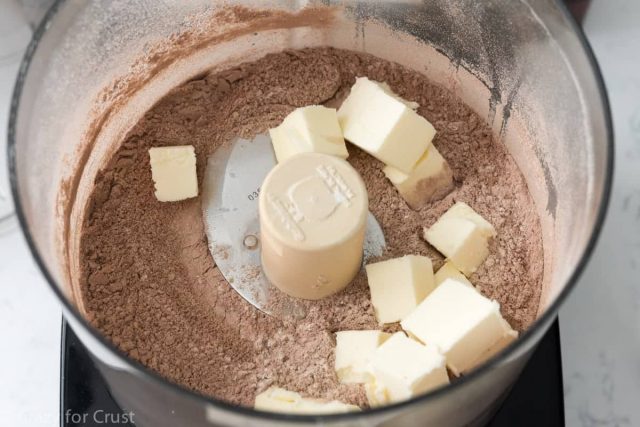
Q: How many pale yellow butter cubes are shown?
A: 11